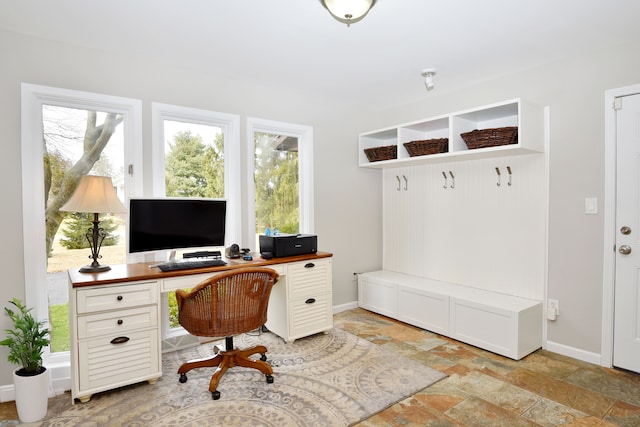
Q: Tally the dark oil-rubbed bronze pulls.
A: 5